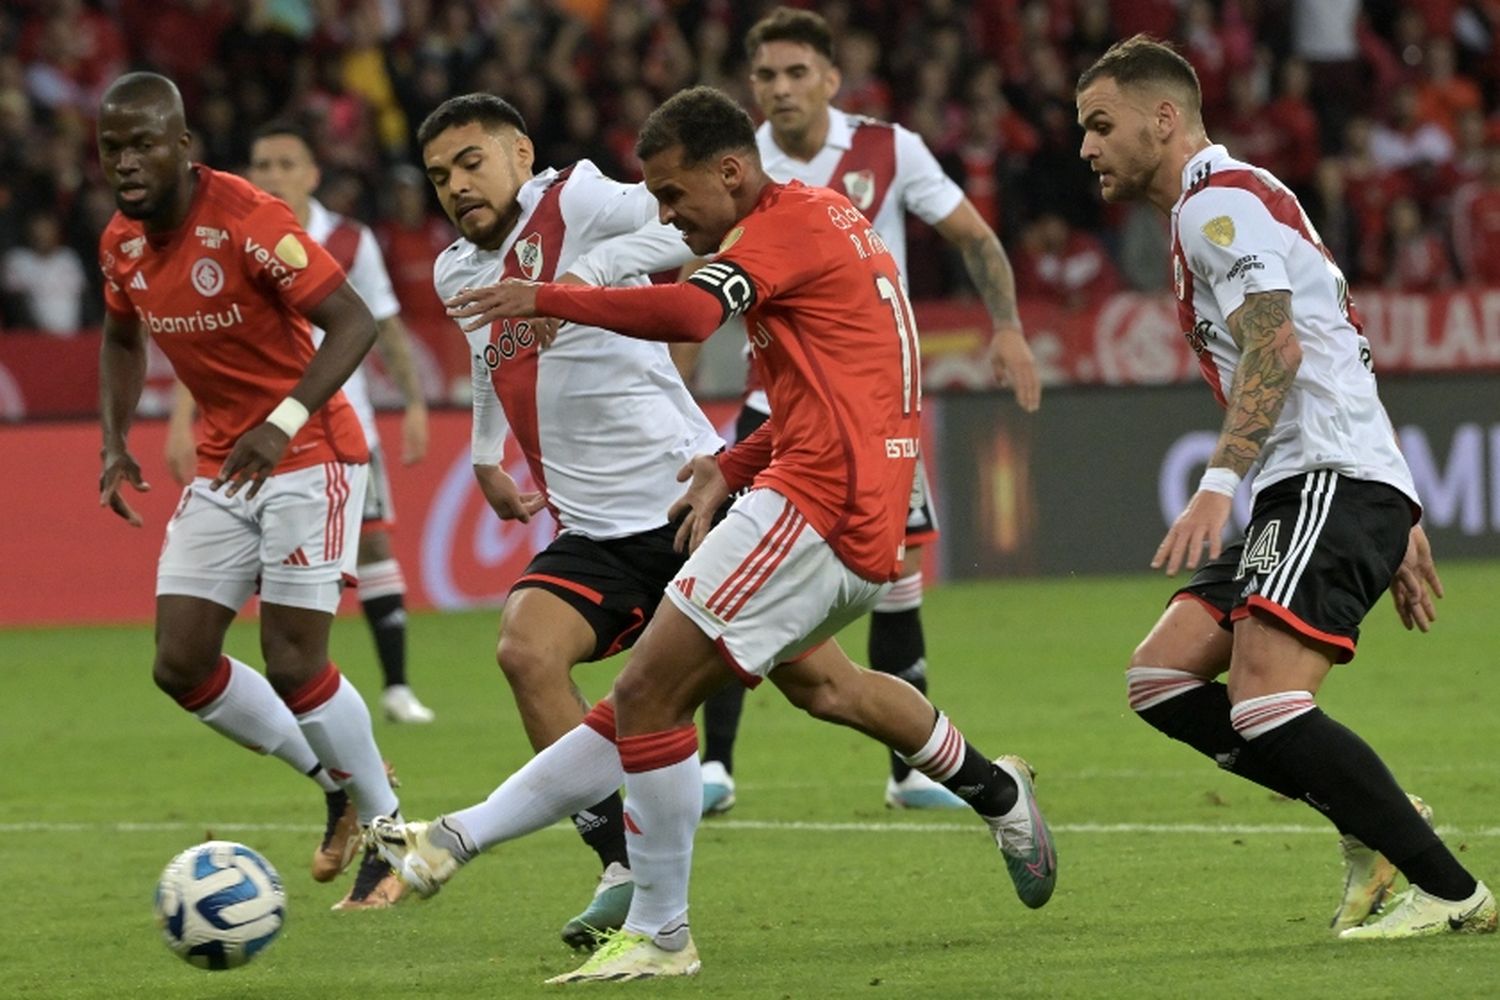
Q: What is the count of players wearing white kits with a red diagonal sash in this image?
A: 4